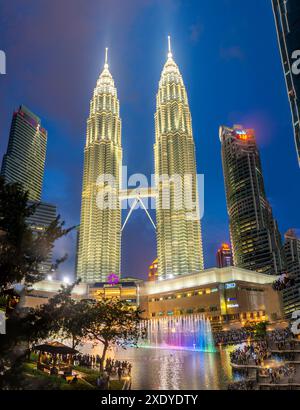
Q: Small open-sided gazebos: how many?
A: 1